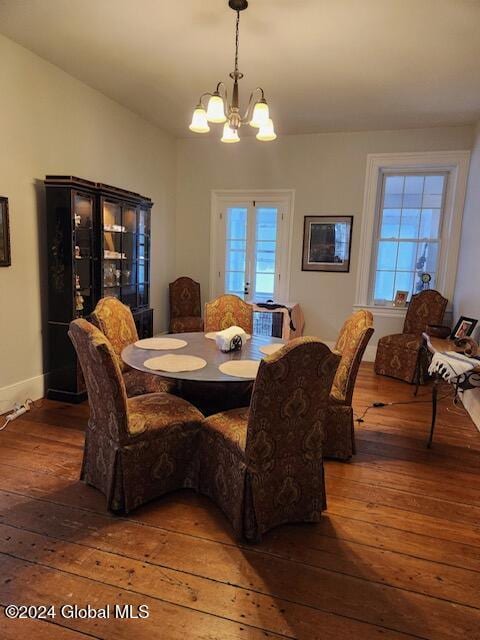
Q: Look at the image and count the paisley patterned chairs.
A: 7